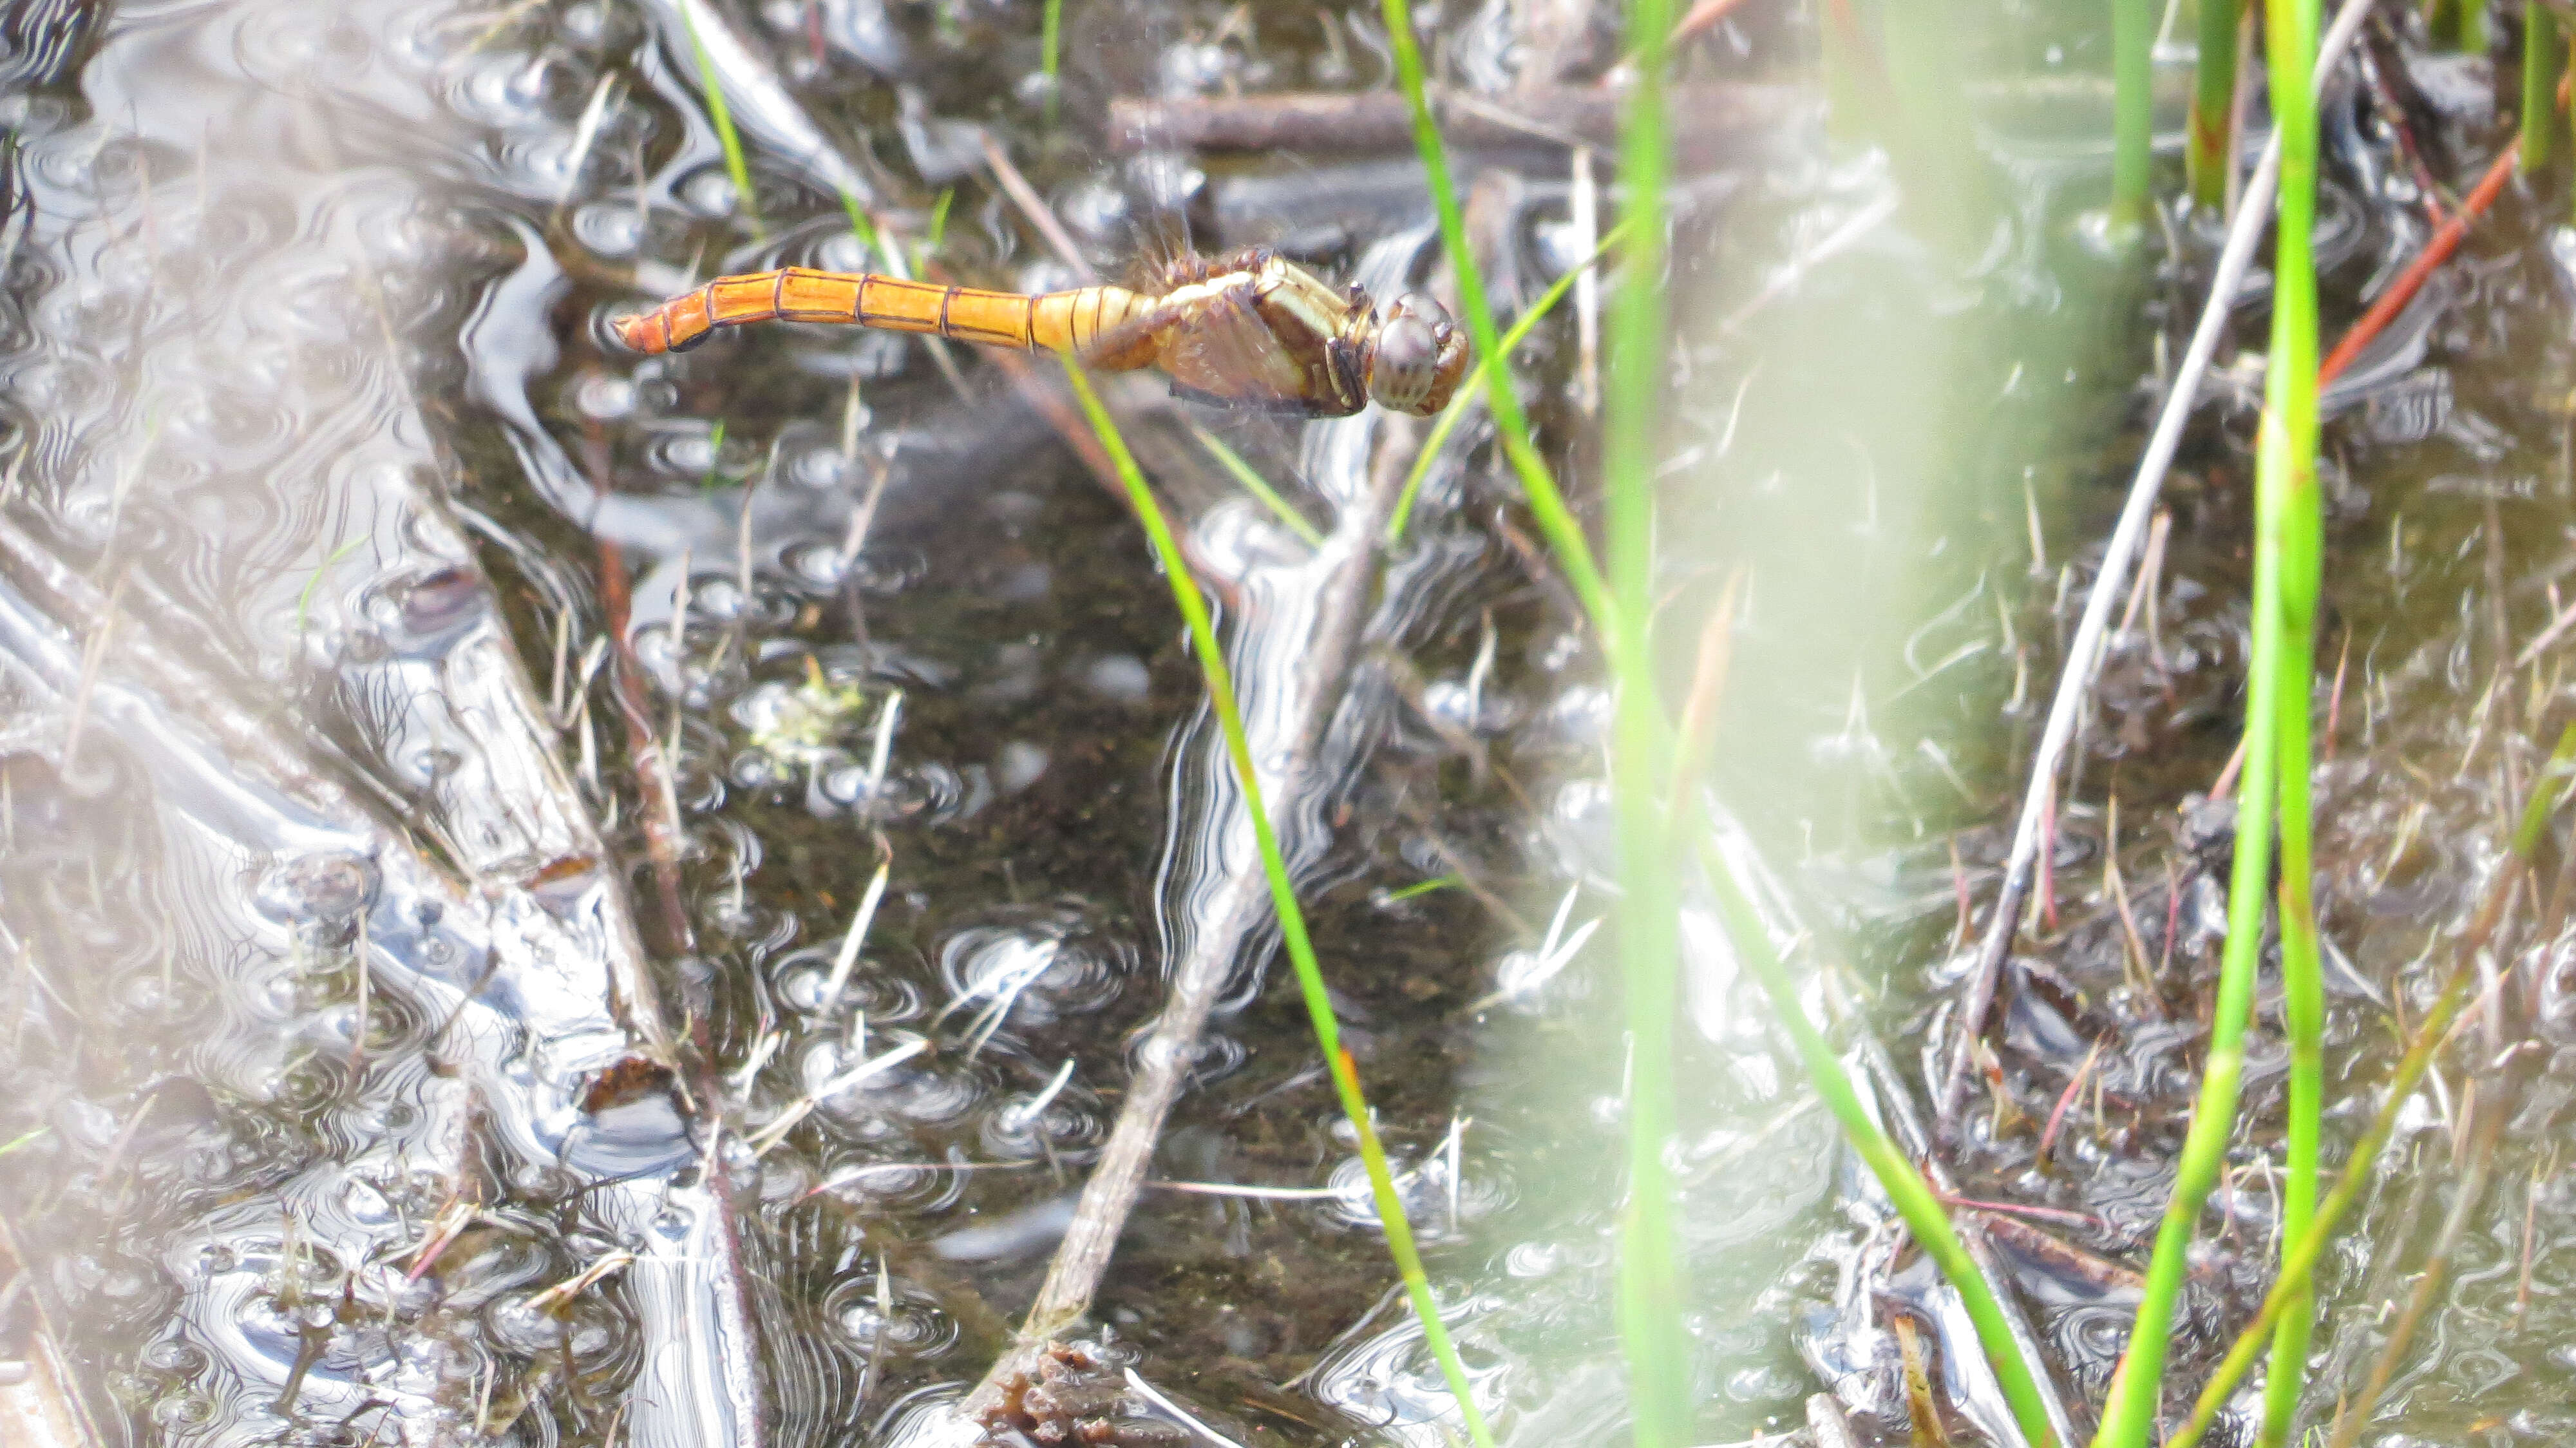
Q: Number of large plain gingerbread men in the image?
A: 0